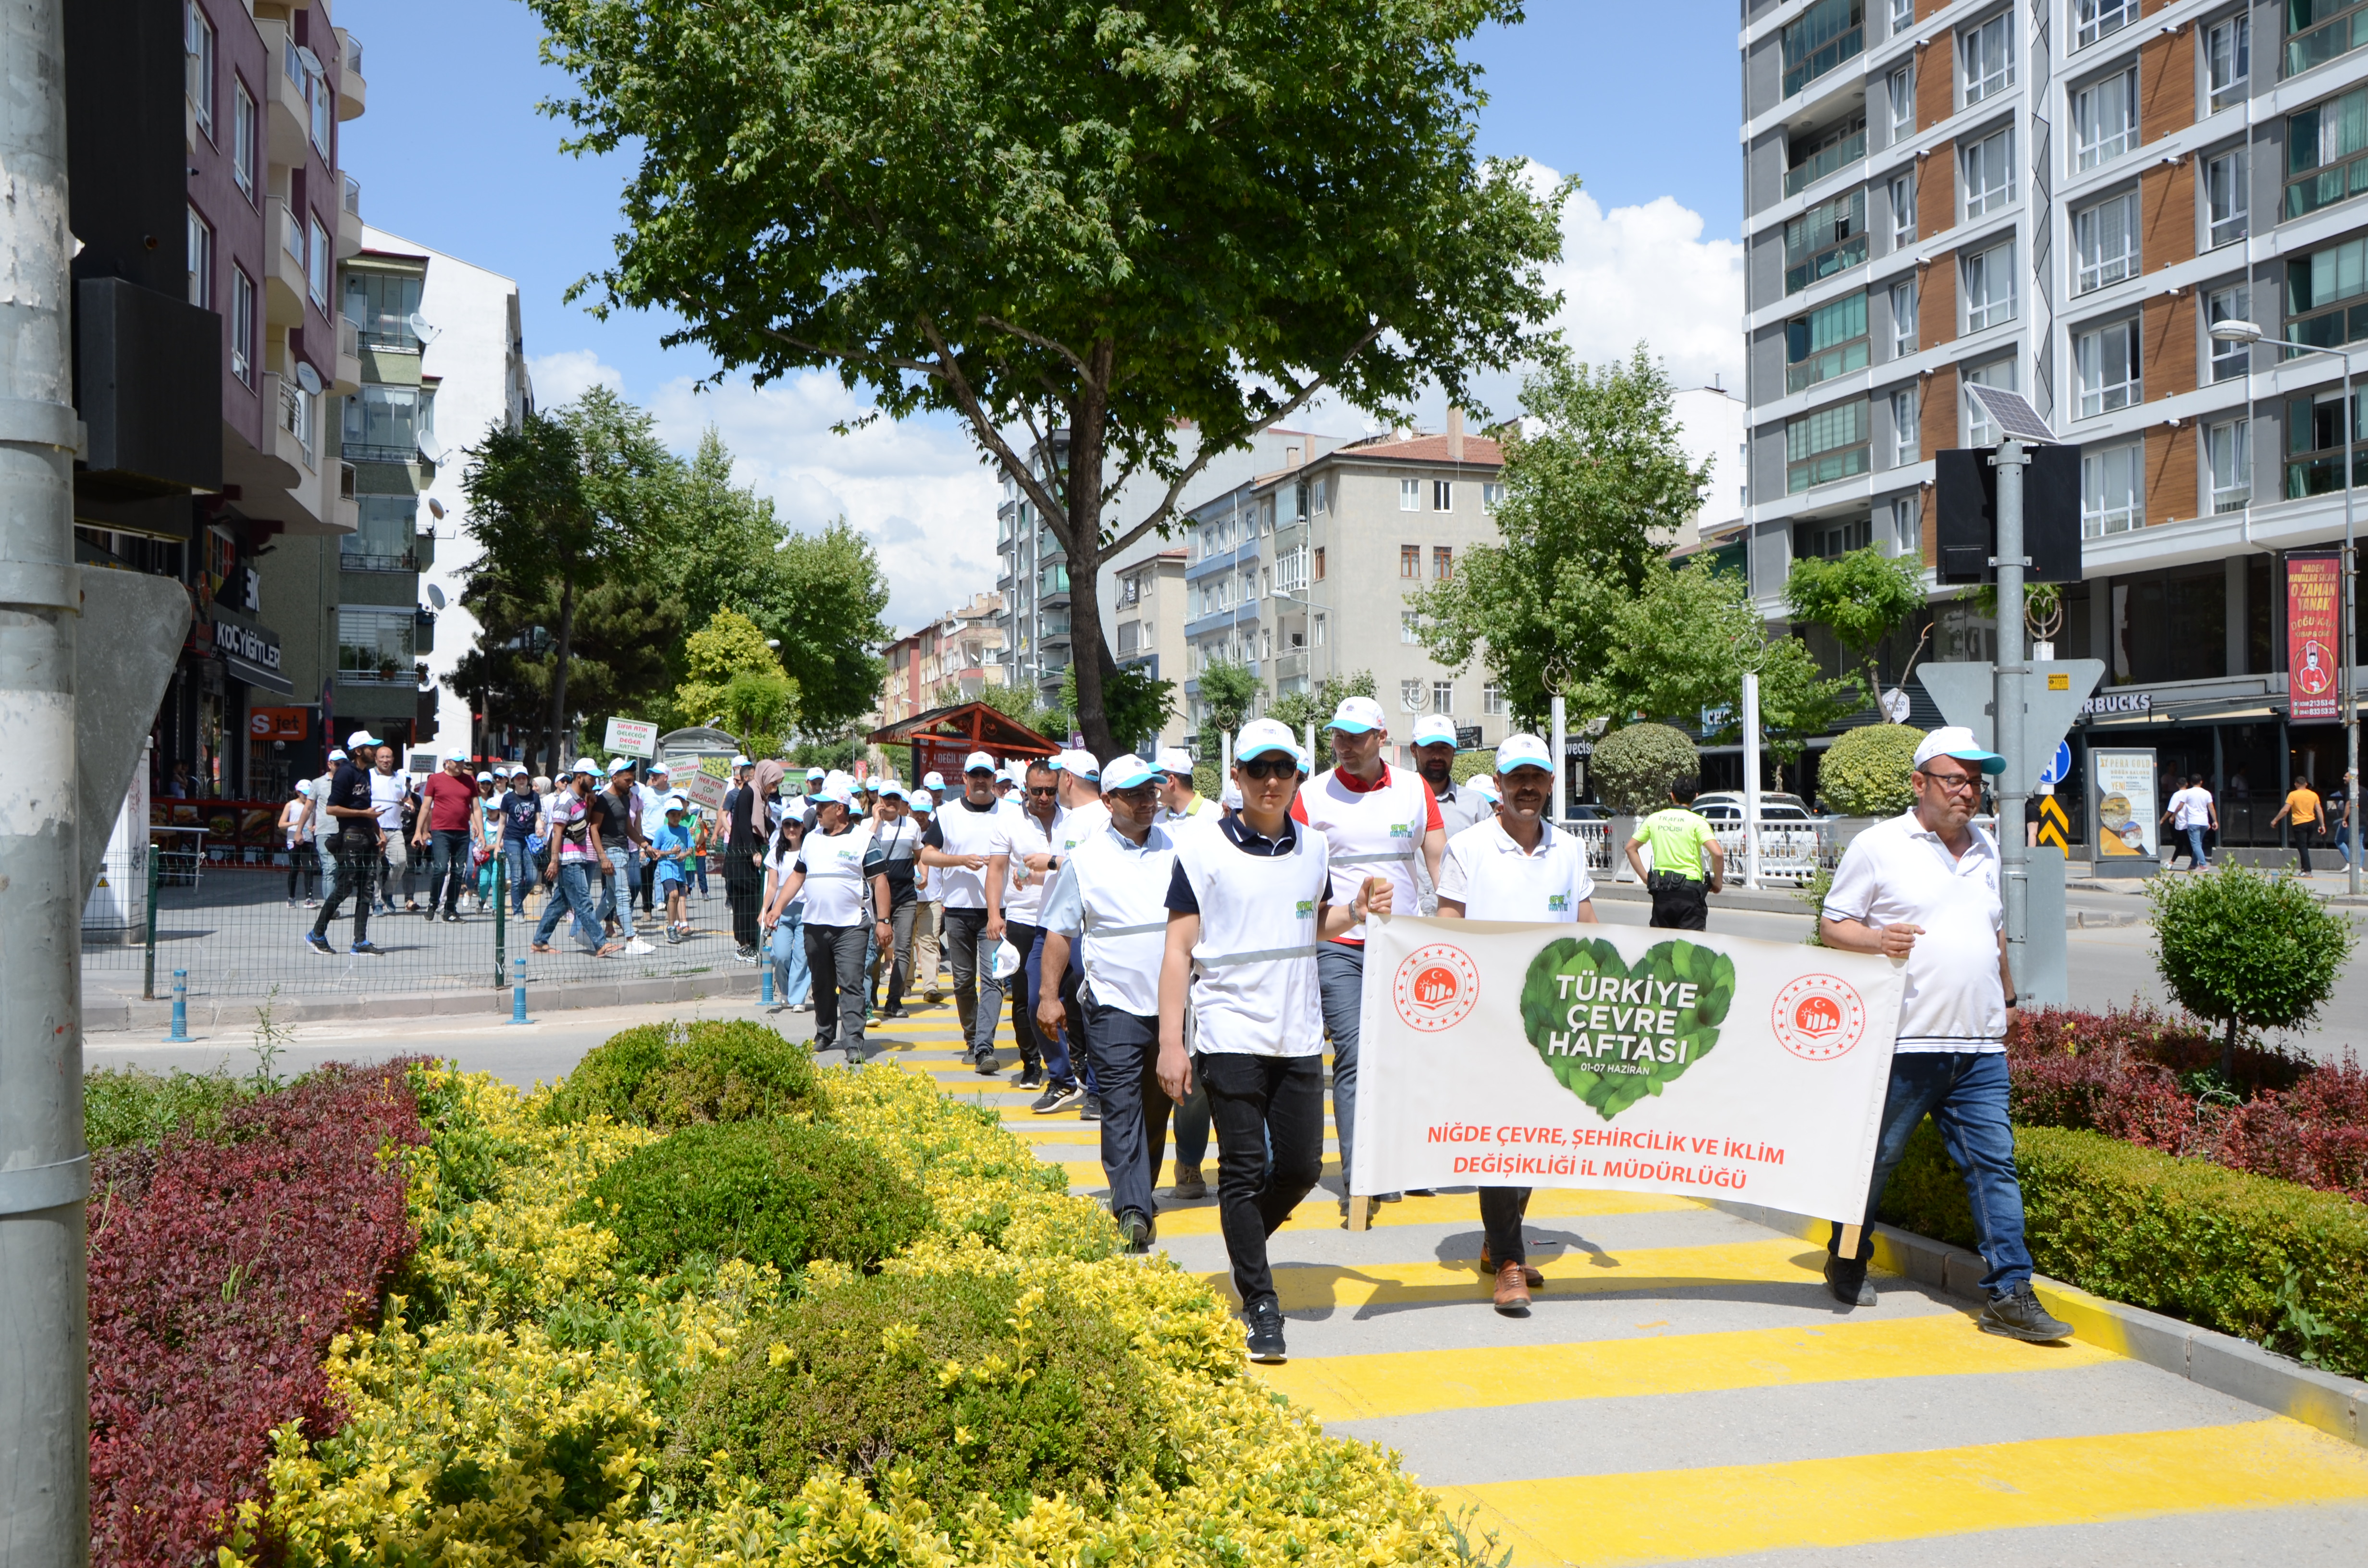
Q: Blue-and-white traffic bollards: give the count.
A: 3